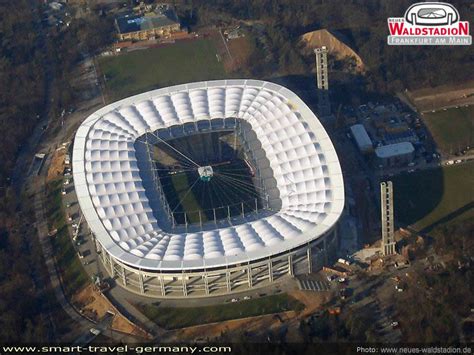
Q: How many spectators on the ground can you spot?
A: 0